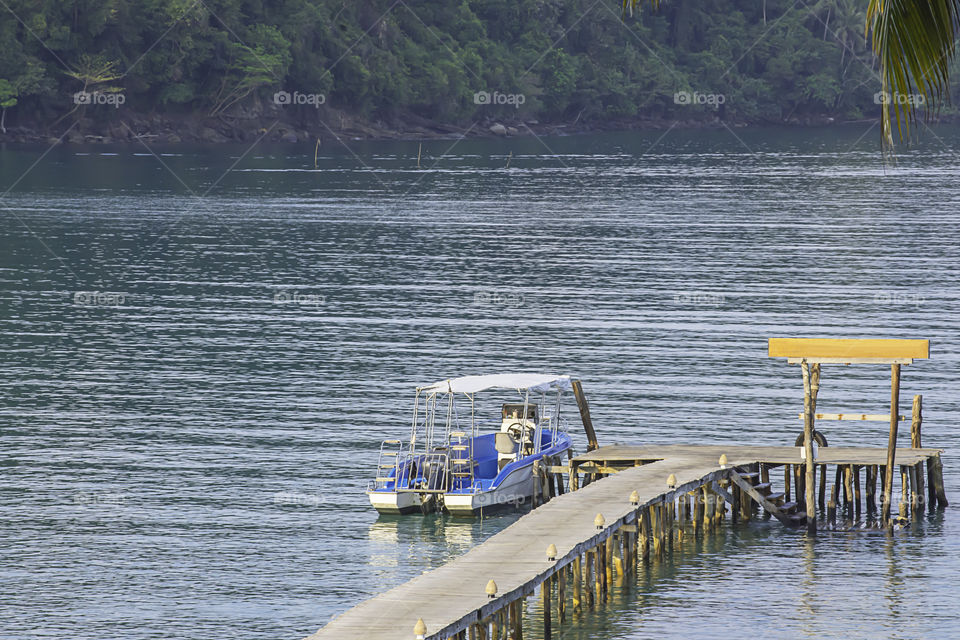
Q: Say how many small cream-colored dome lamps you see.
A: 7